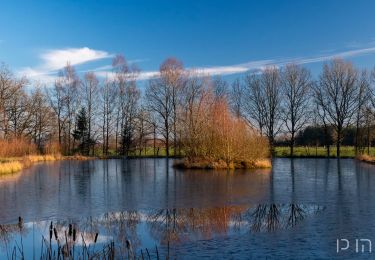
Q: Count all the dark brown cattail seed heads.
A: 7